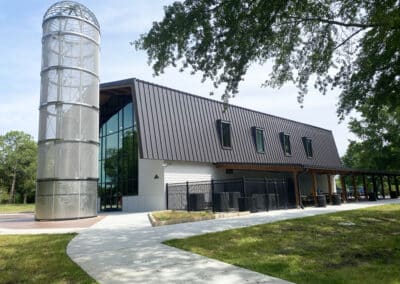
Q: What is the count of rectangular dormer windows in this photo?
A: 4